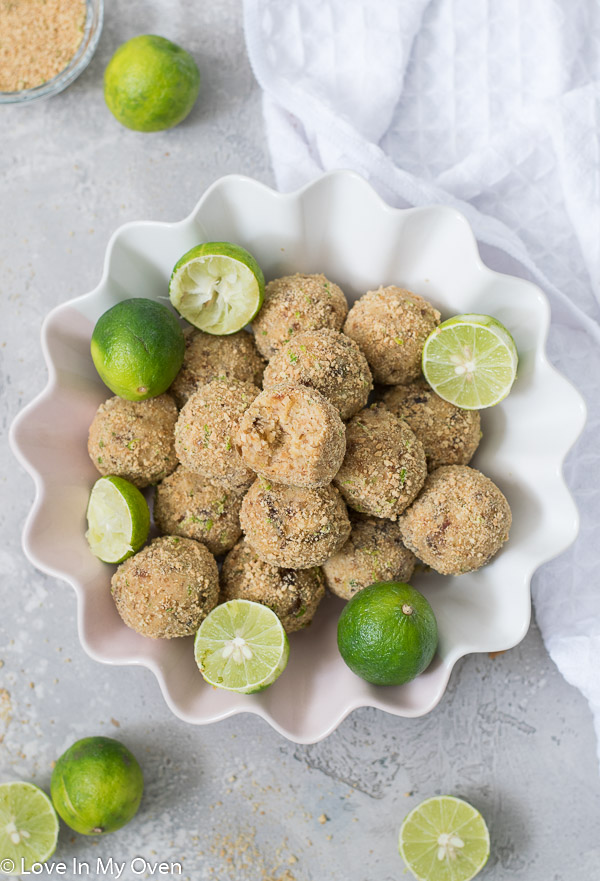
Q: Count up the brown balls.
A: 15